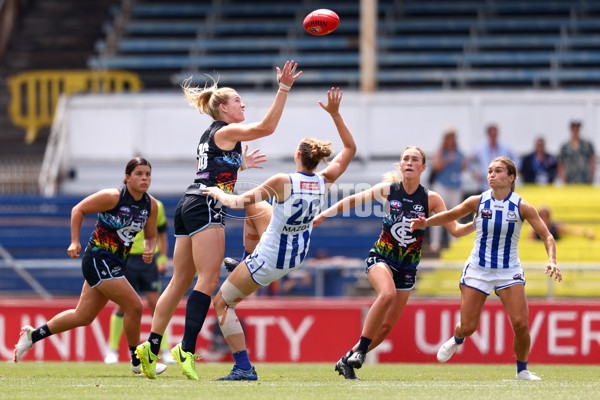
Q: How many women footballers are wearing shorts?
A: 5